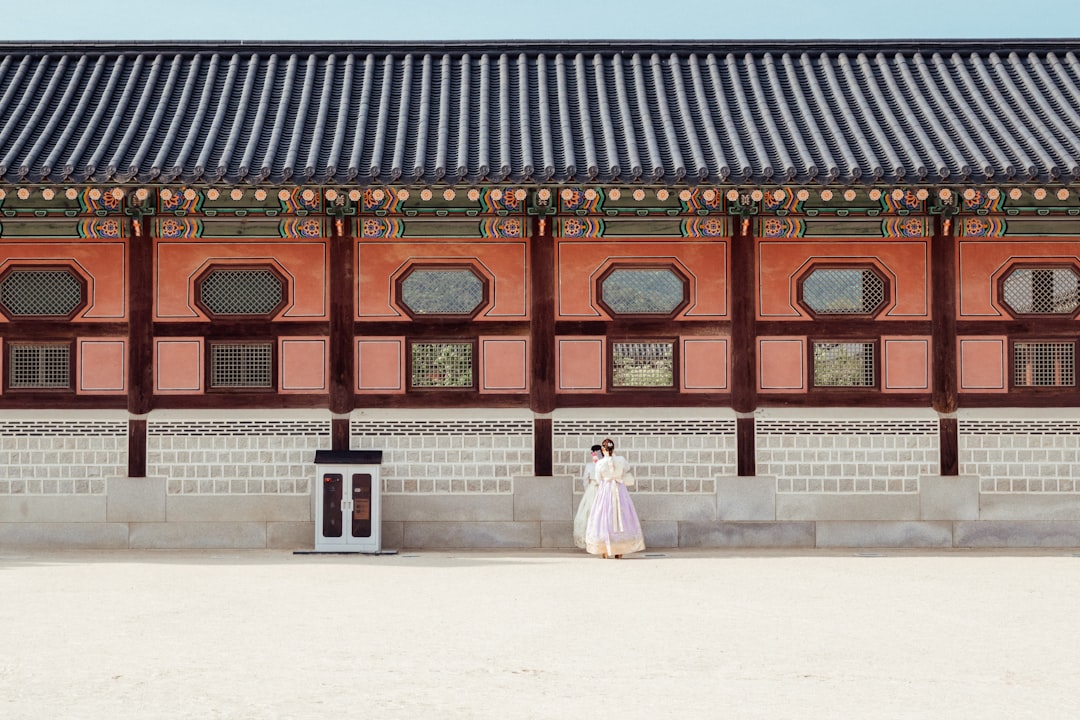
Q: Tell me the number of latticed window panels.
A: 12